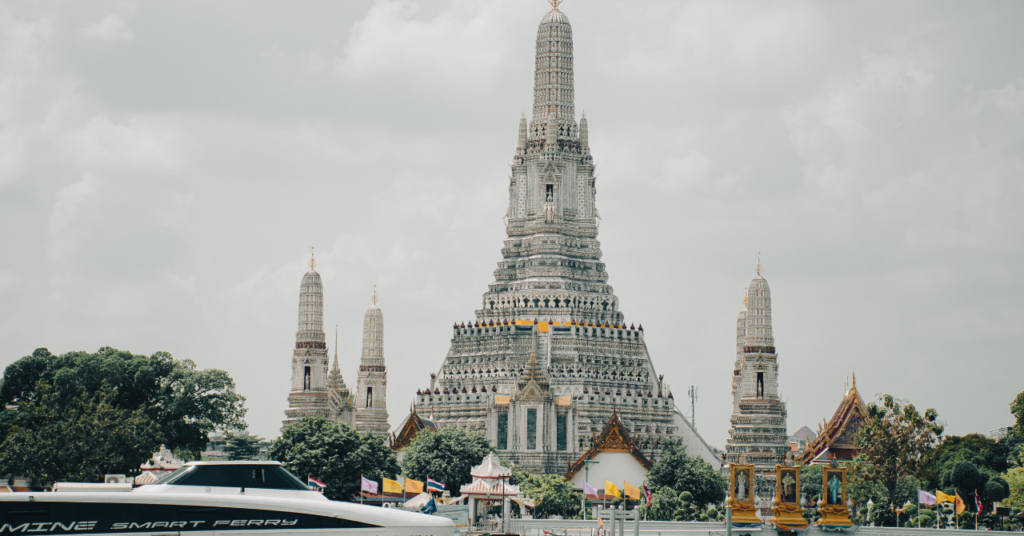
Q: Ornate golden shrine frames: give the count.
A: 3